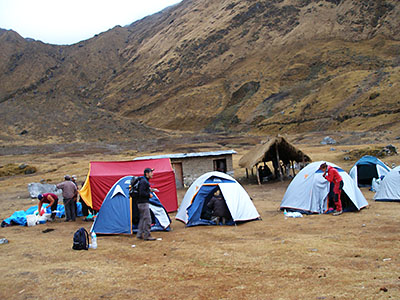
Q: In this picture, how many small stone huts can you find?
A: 1